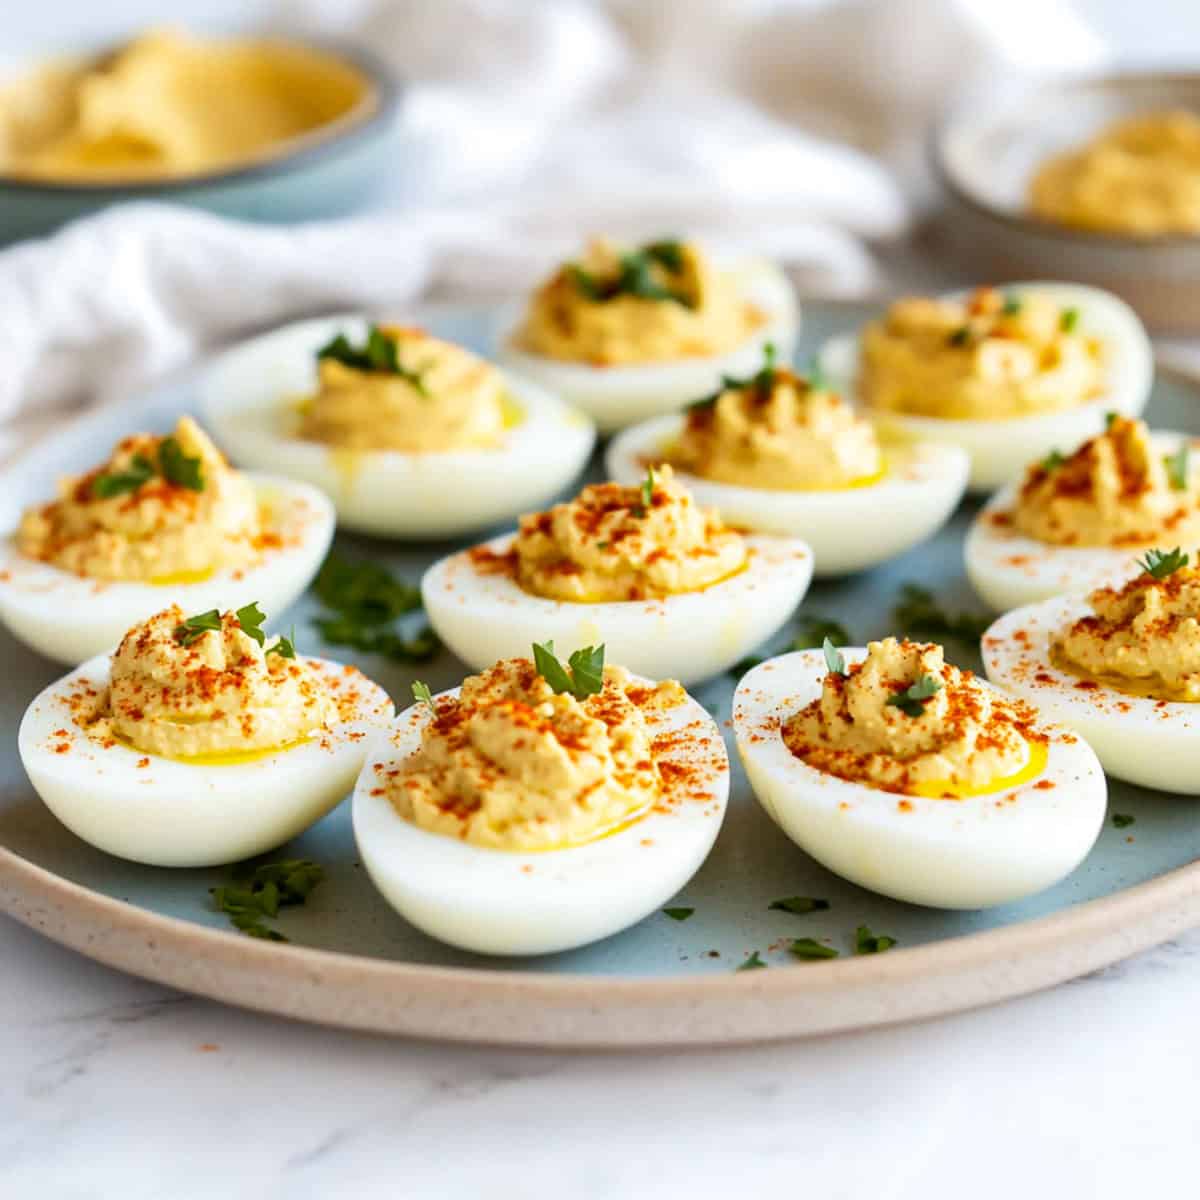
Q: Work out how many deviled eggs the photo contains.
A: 11